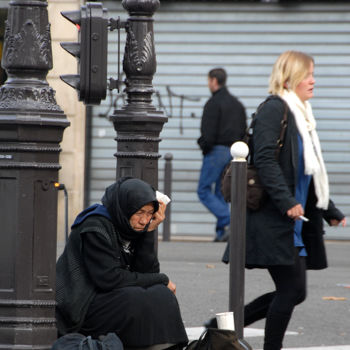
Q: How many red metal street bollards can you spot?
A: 0